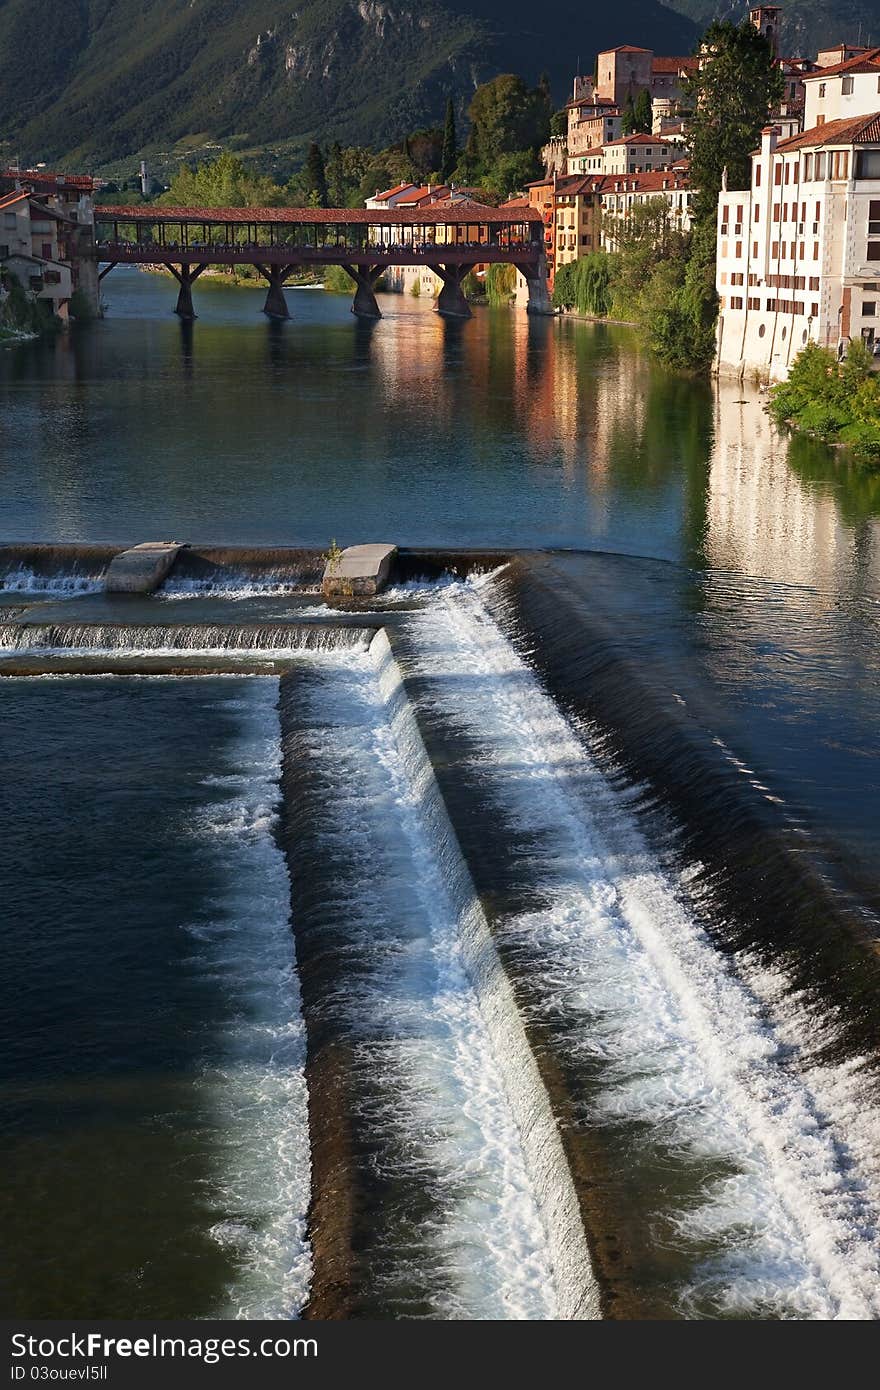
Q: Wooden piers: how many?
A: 4